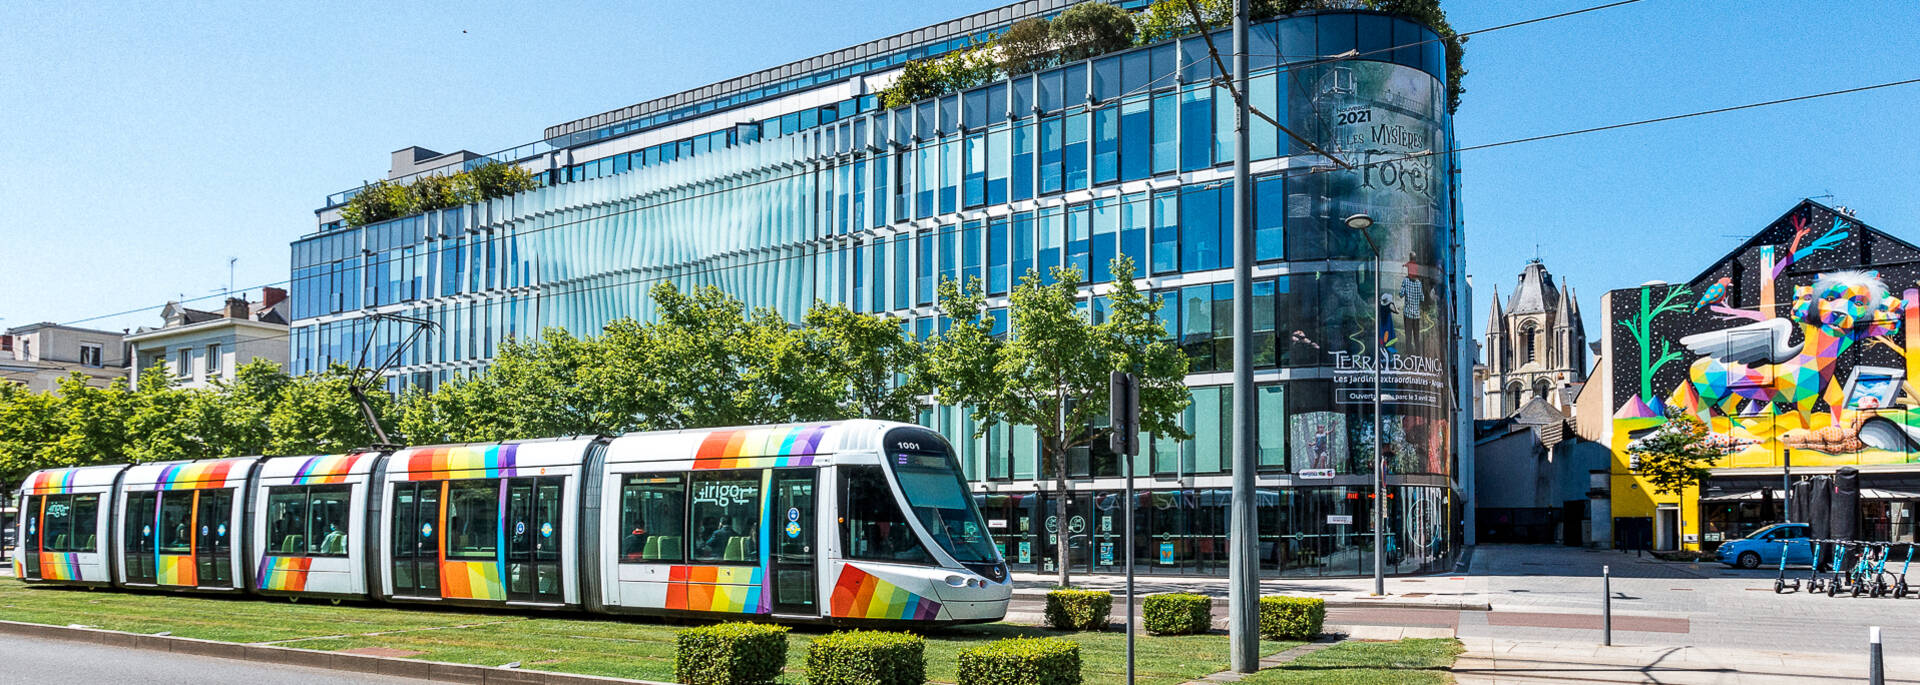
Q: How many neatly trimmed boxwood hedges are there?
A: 6